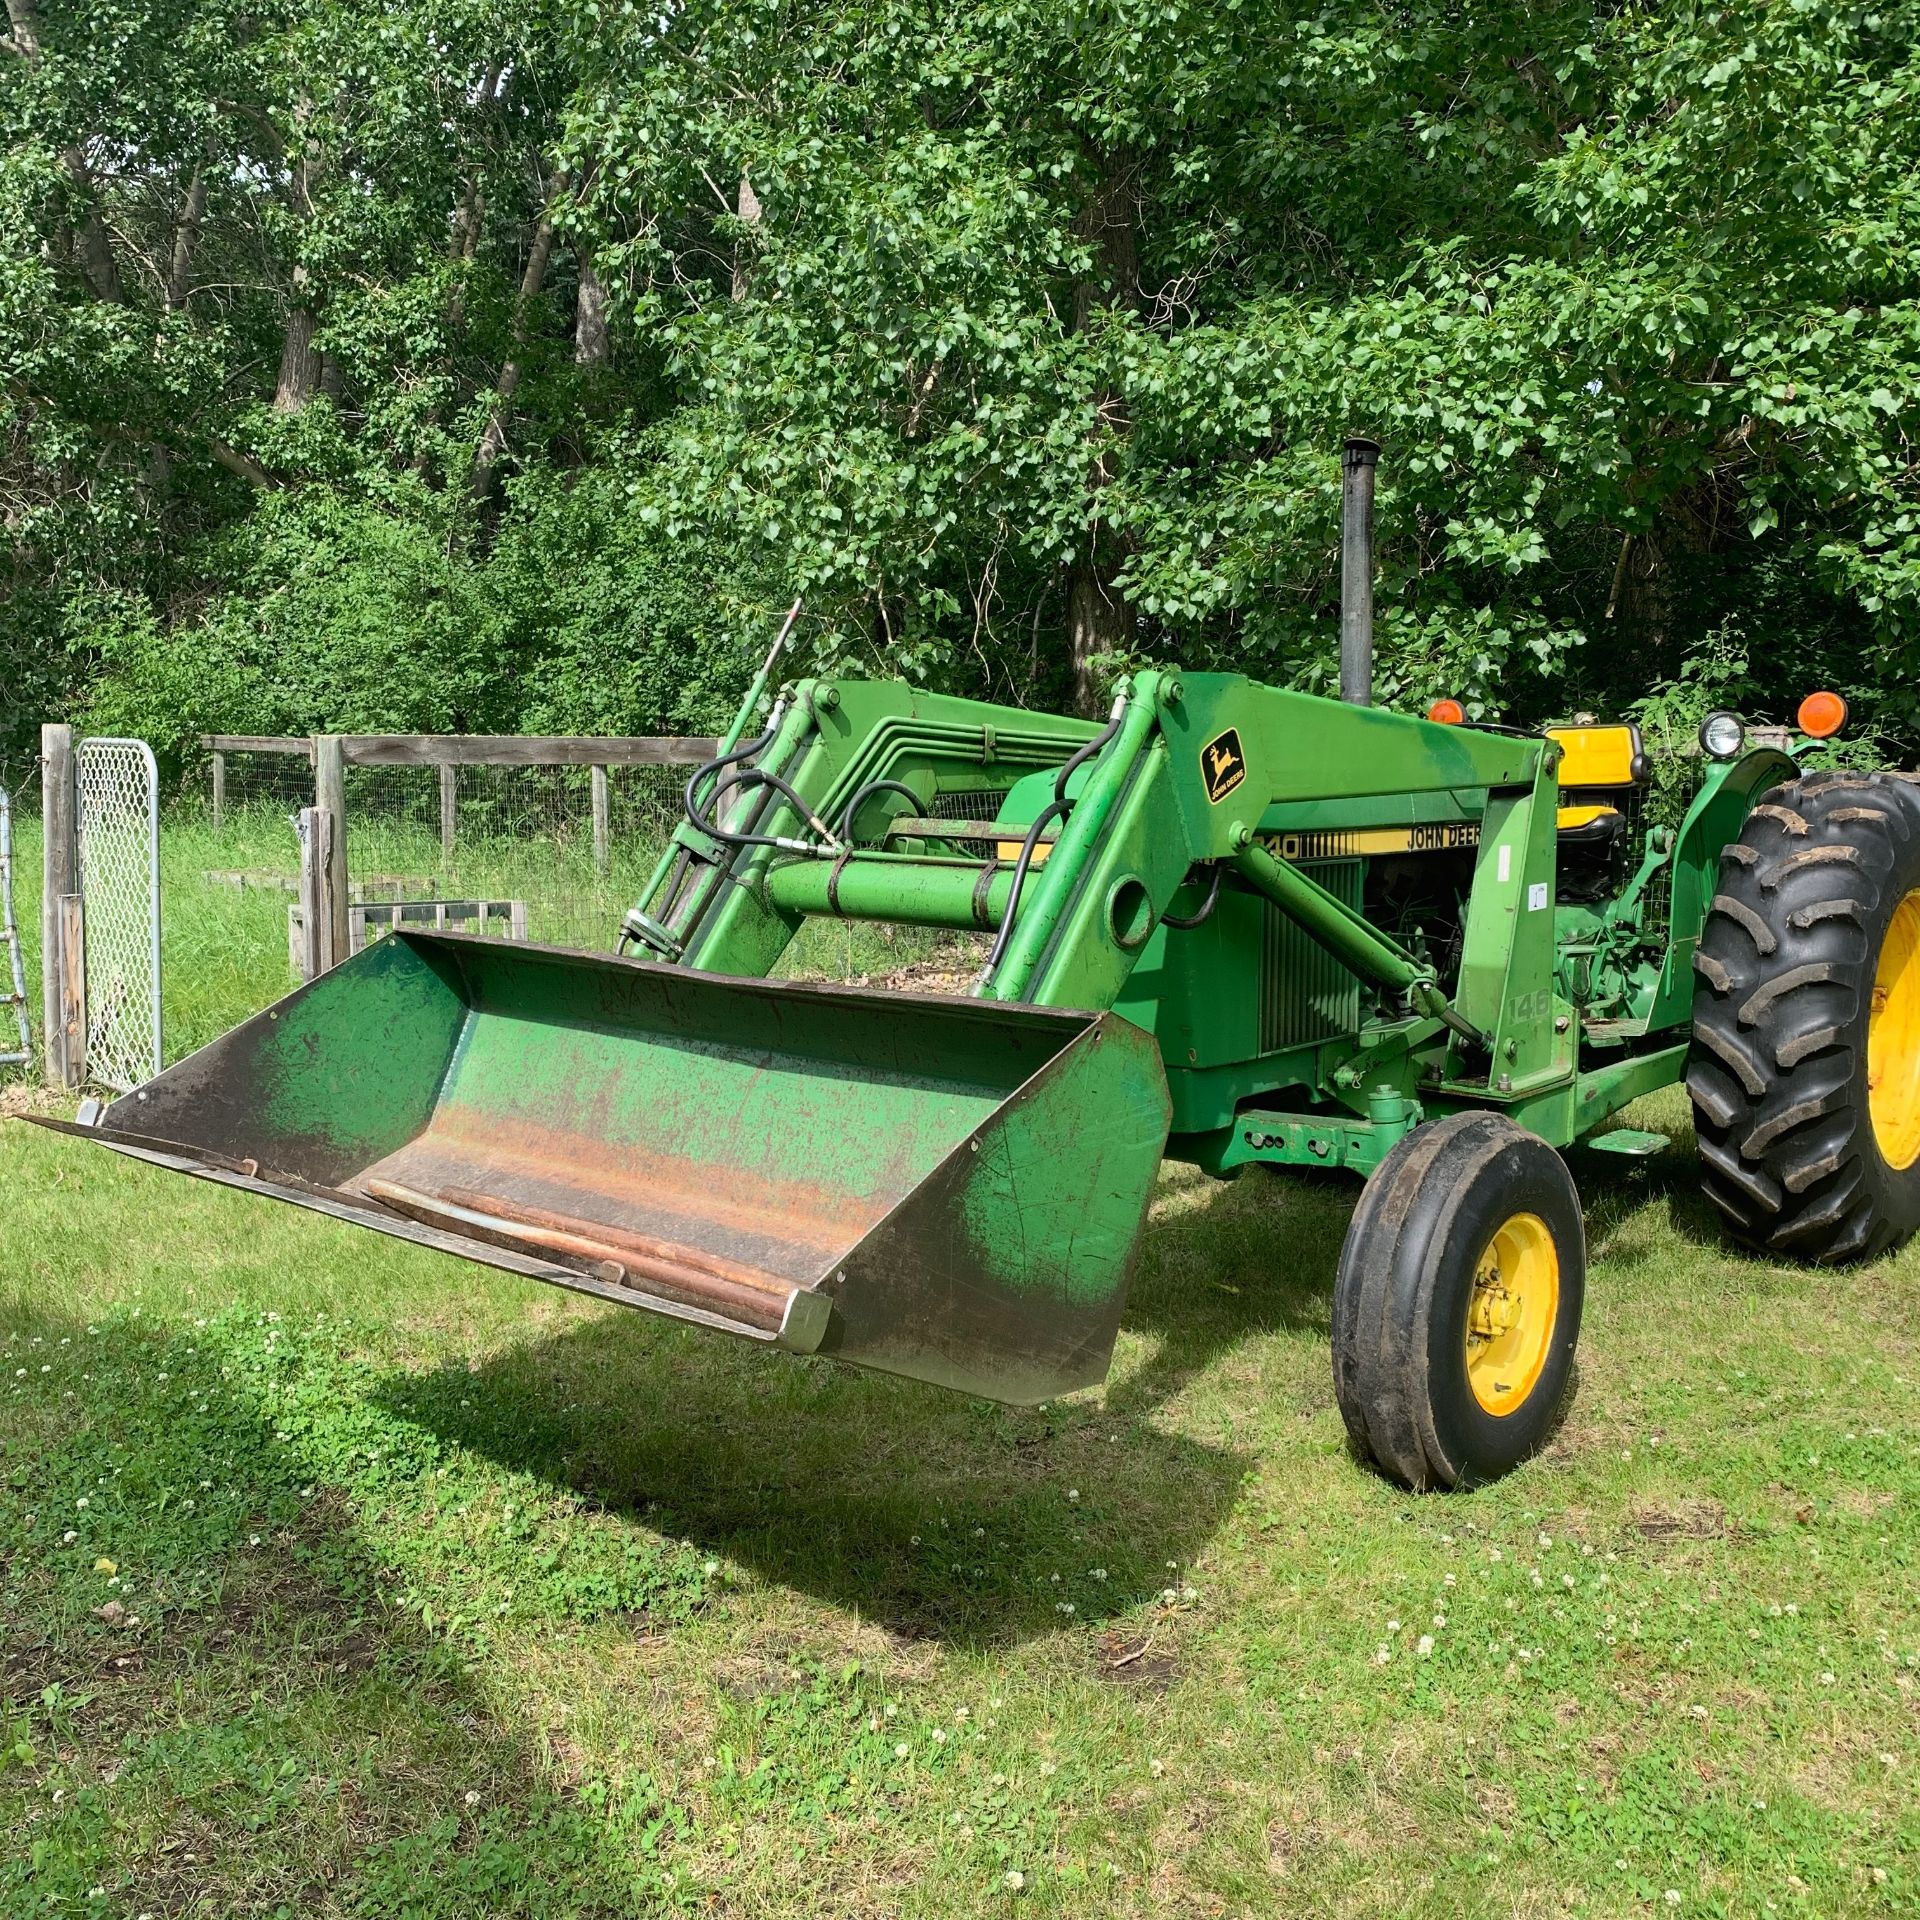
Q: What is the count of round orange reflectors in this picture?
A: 2